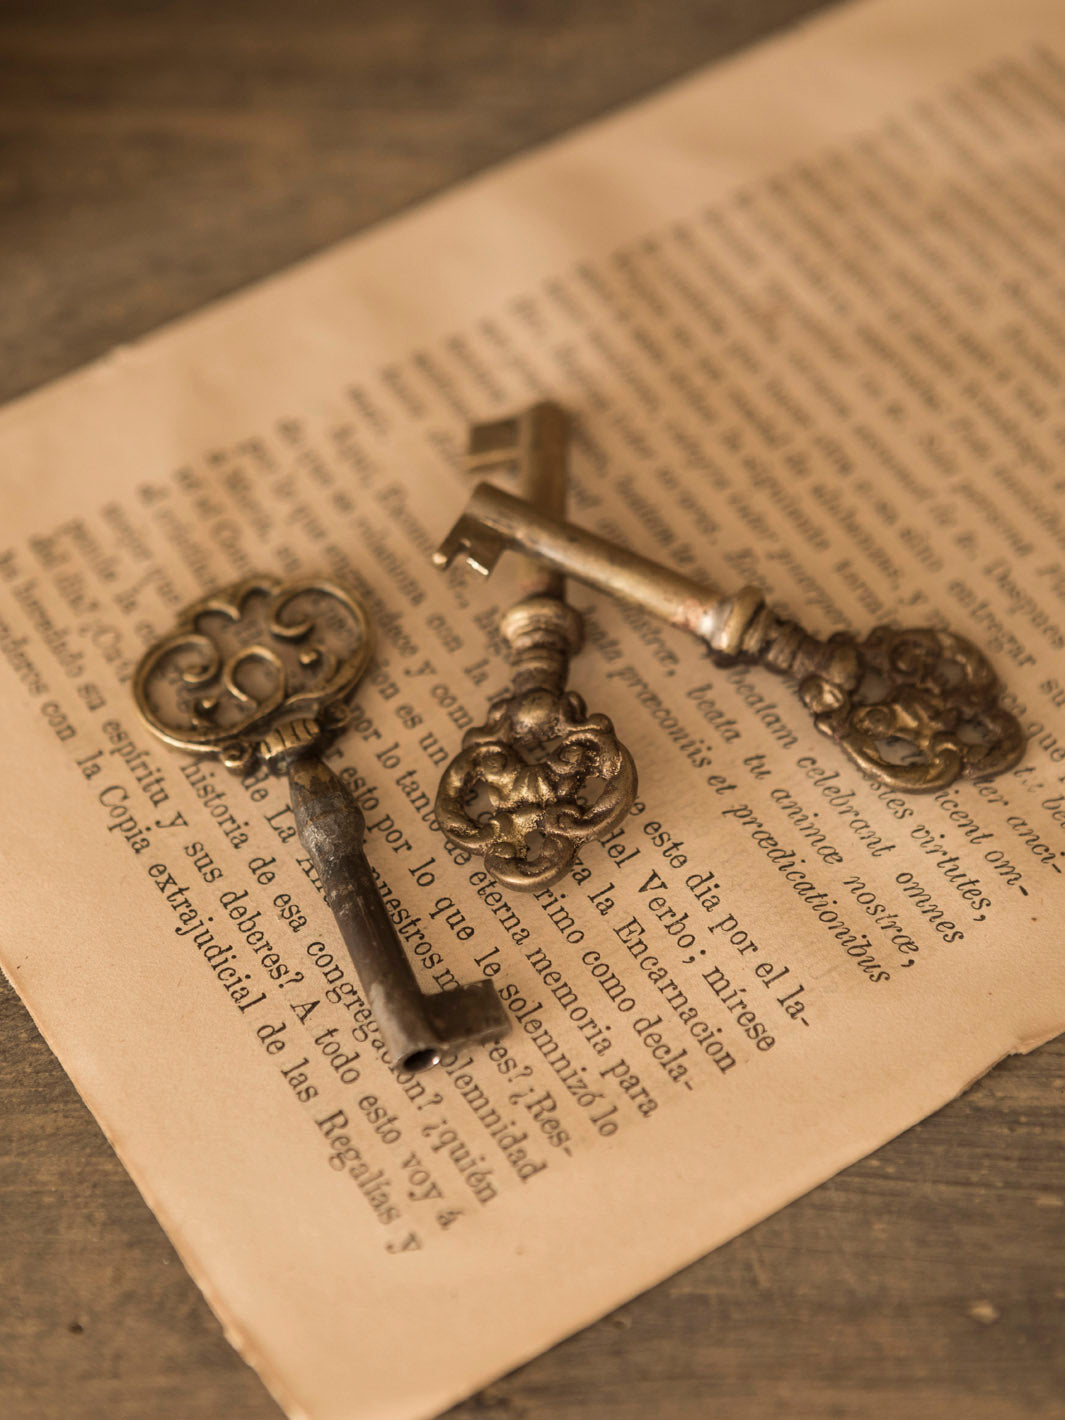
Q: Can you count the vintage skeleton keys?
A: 3